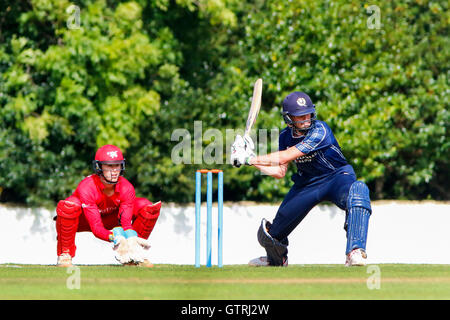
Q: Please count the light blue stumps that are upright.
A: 3